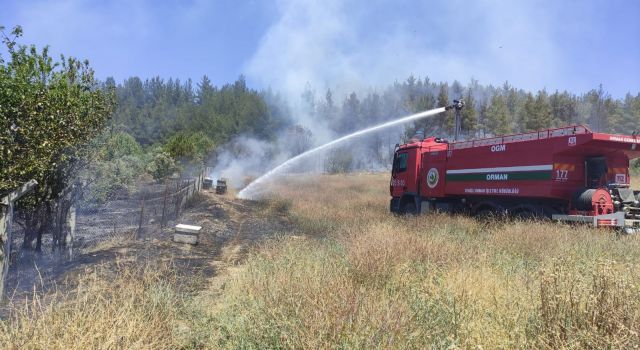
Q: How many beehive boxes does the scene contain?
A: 3